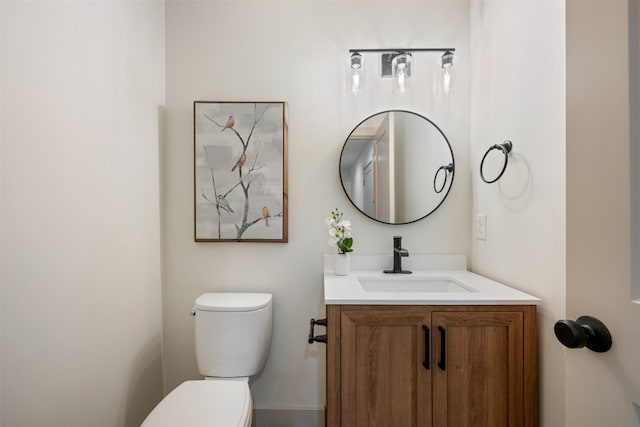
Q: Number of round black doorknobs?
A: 1